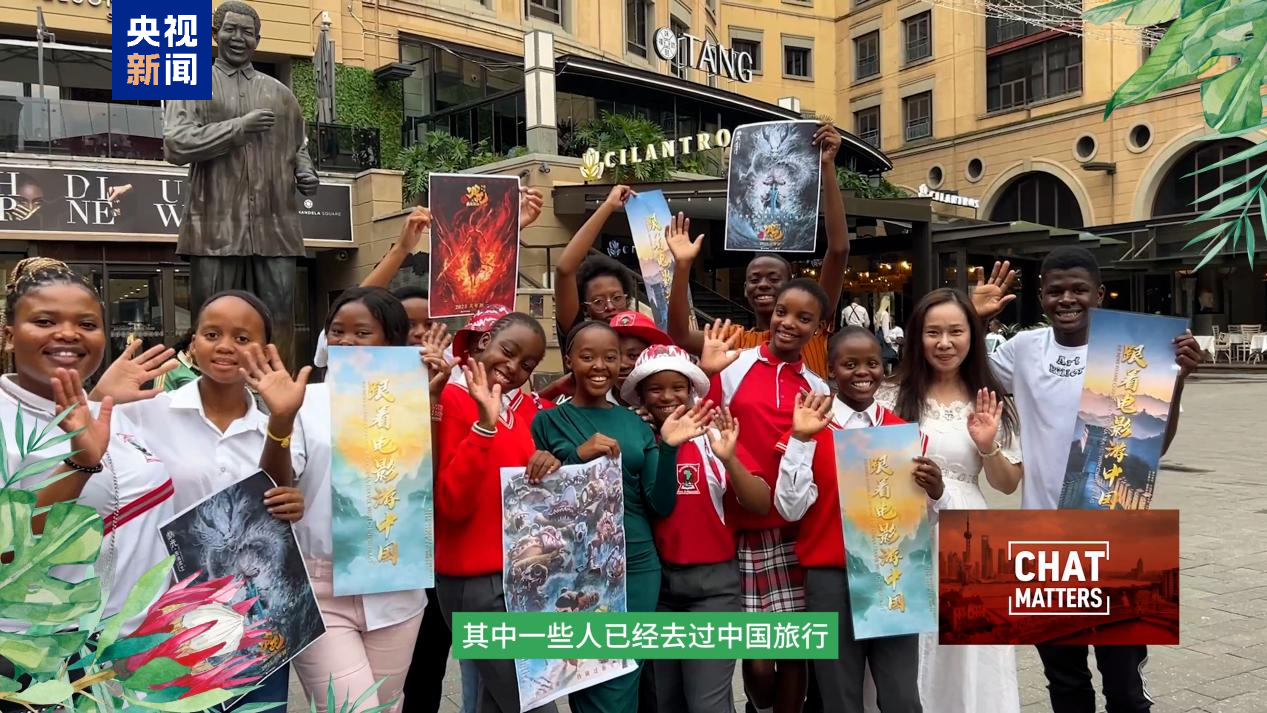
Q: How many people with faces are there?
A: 14